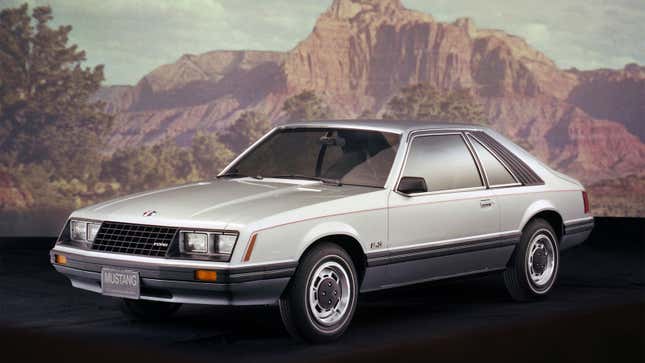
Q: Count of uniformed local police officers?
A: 0